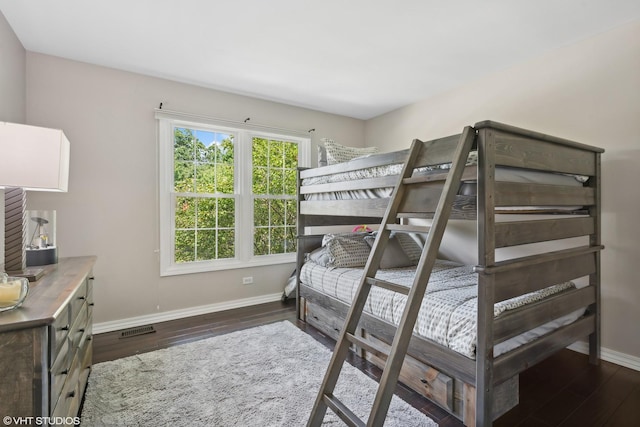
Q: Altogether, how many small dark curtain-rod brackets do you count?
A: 3